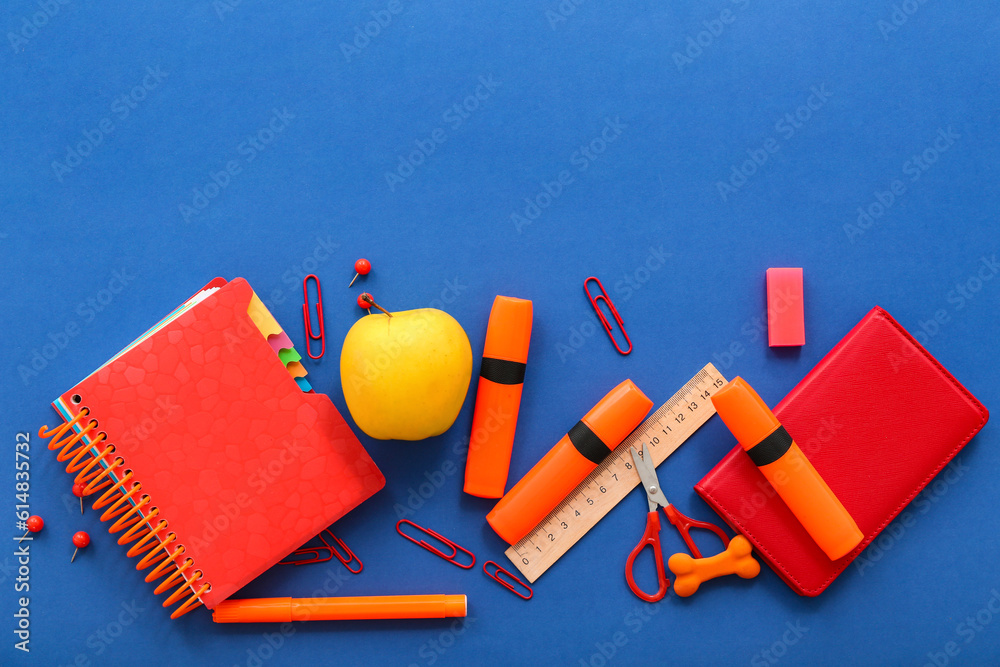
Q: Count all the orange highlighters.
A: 3